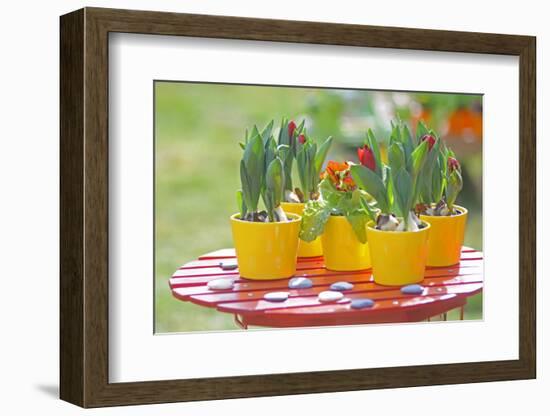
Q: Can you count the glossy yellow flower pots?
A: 5